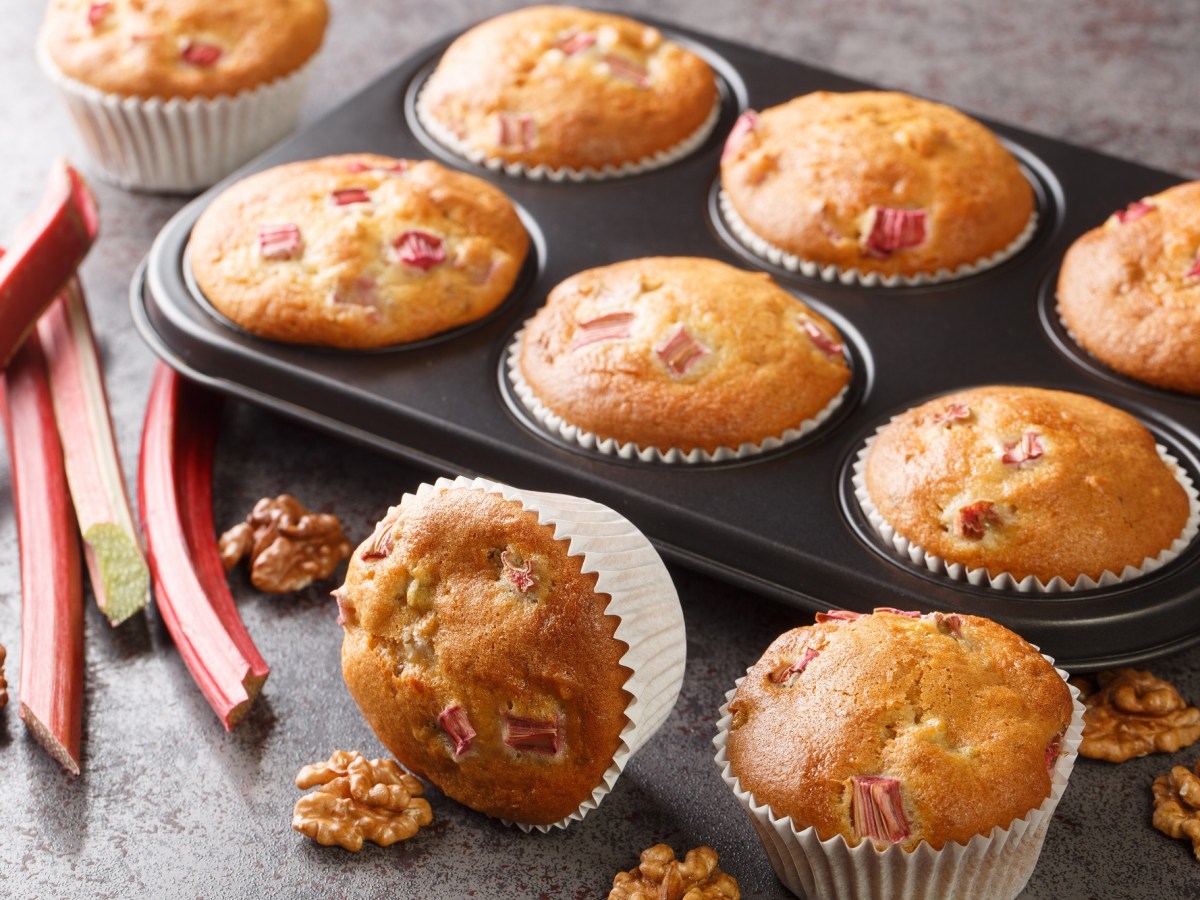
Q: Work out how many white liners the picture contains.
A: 8